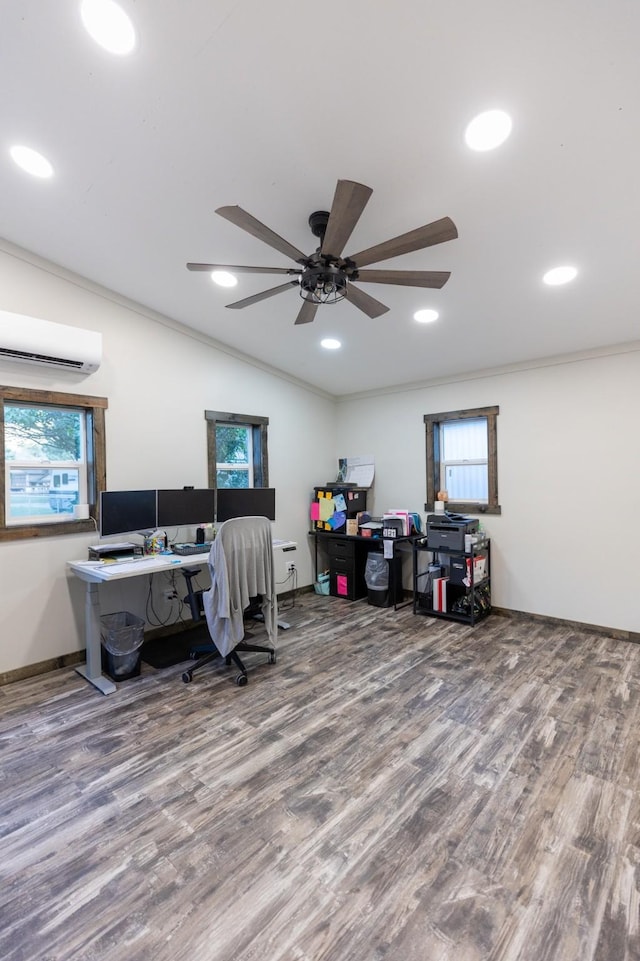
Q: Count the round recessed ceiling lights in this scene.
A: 7